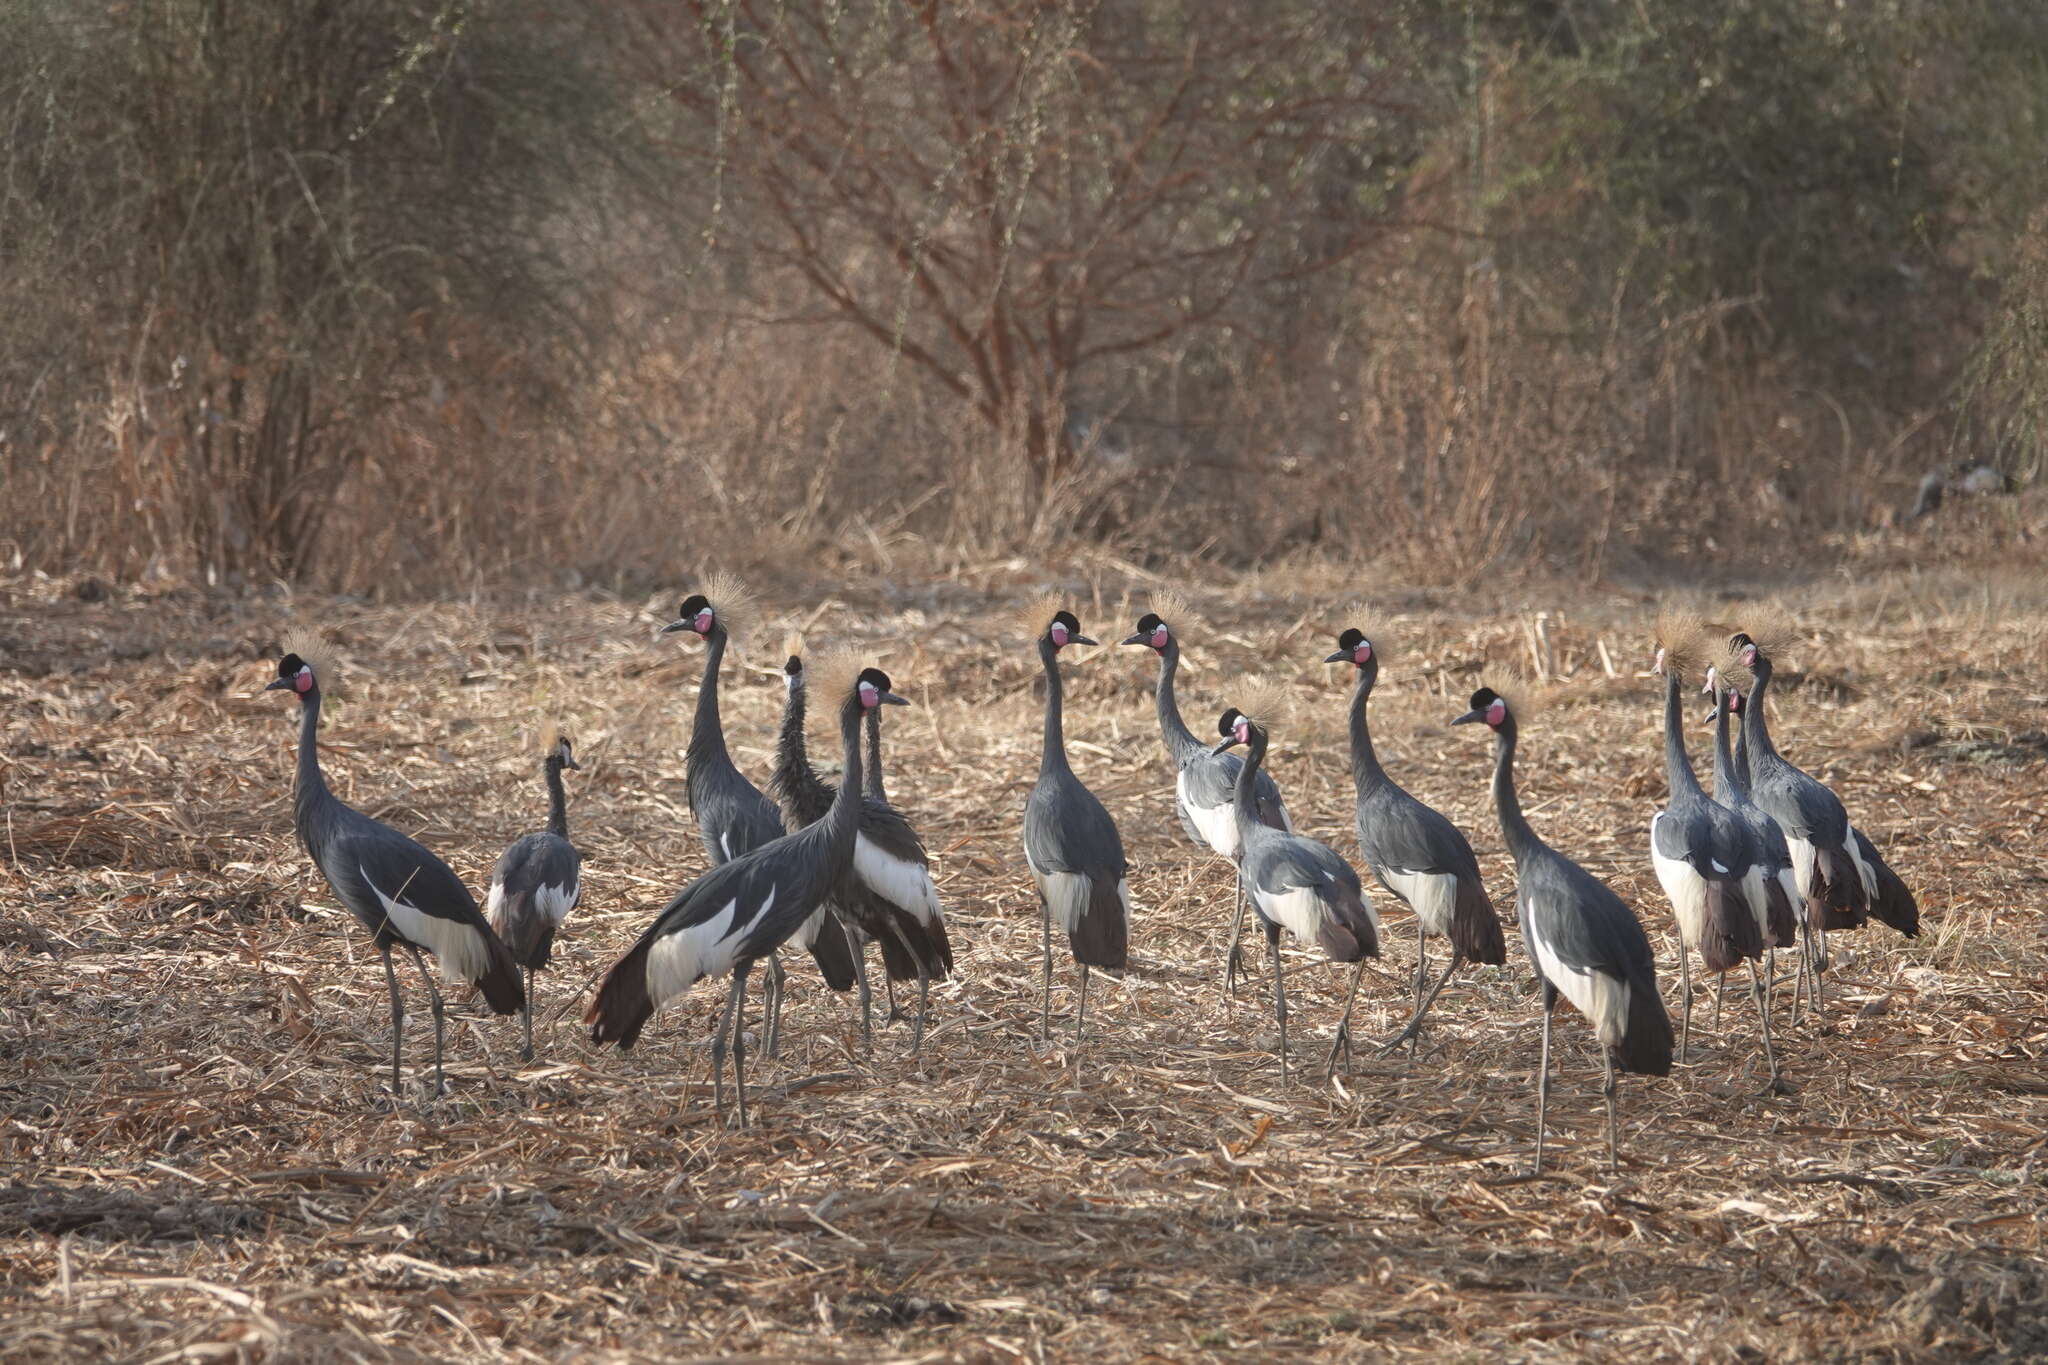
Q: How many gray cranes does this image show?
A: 15